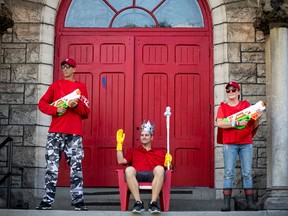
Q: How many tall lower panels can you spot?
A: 4